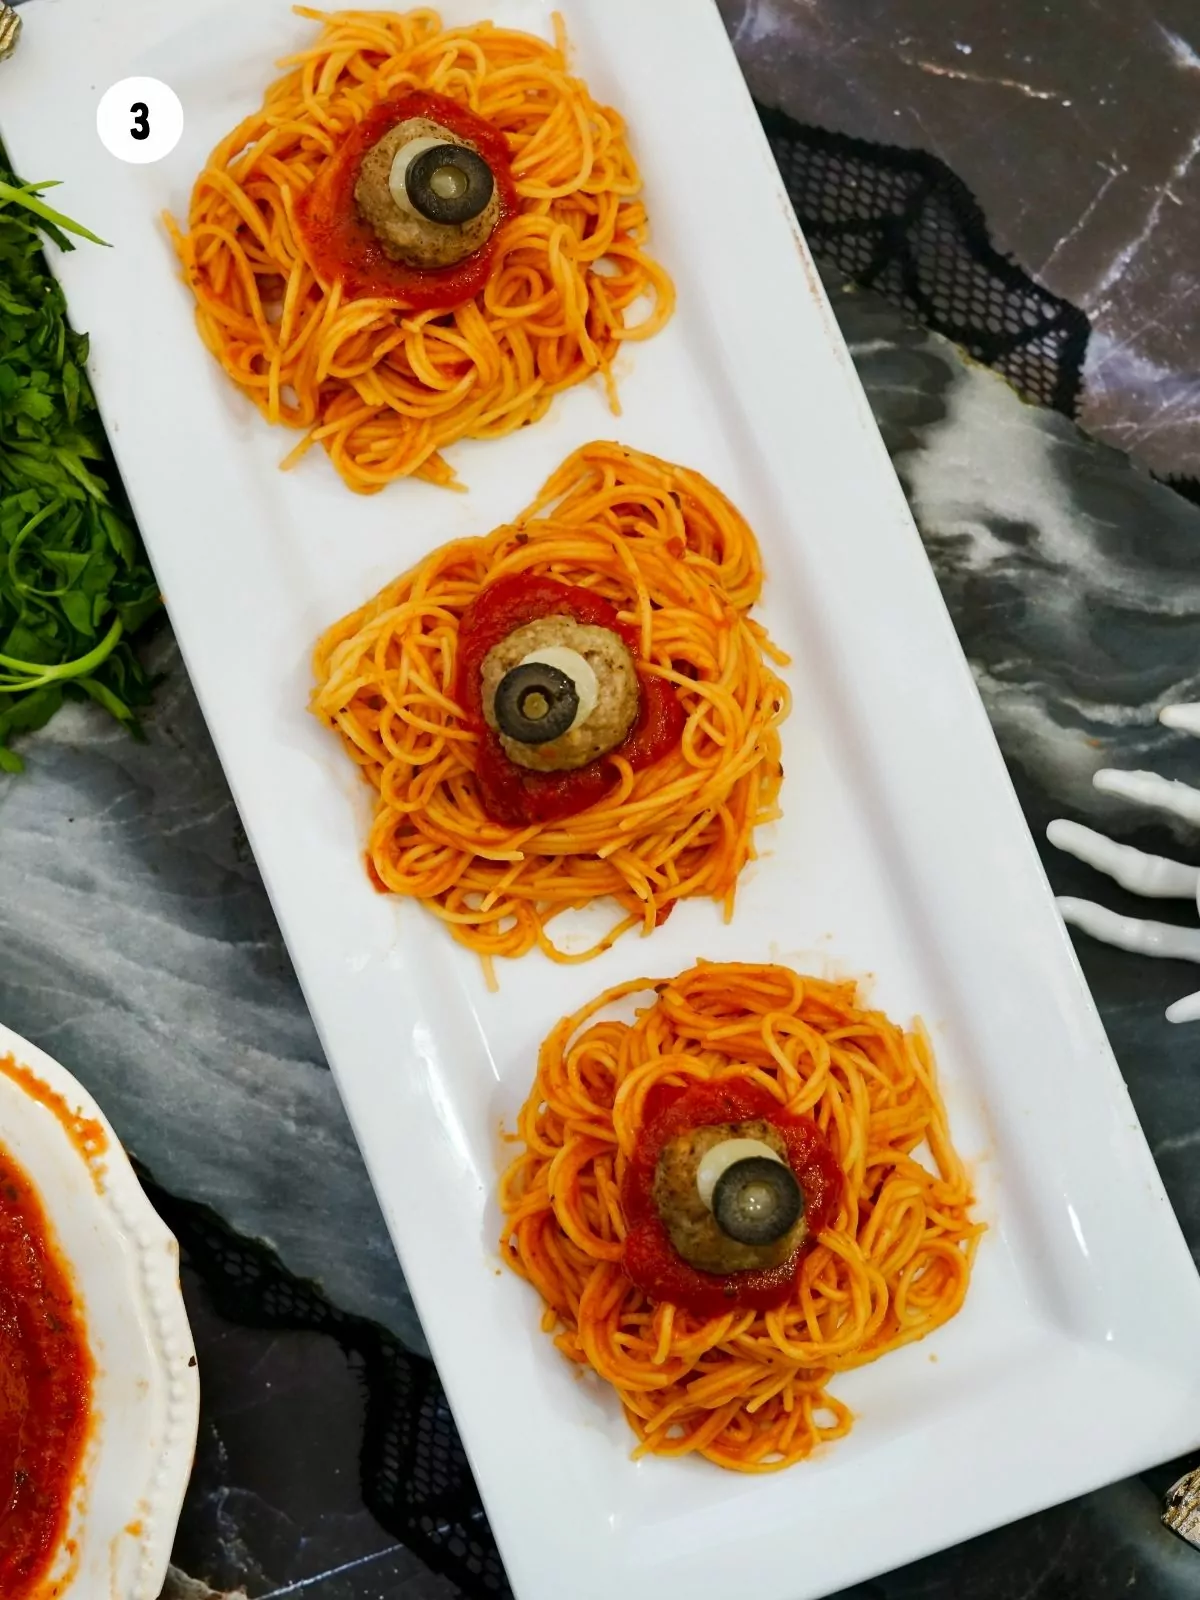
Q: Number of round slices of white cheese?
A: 3